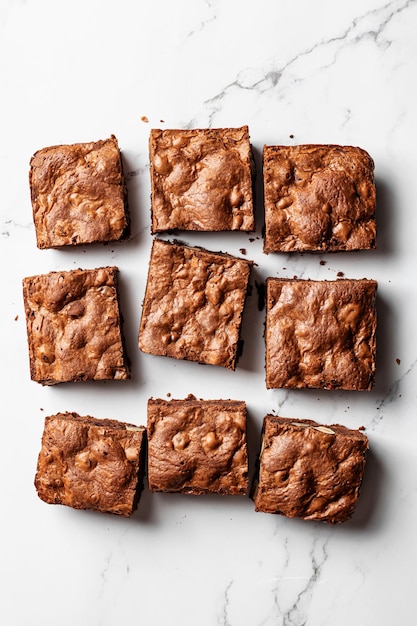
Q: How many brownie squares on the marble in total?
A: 9